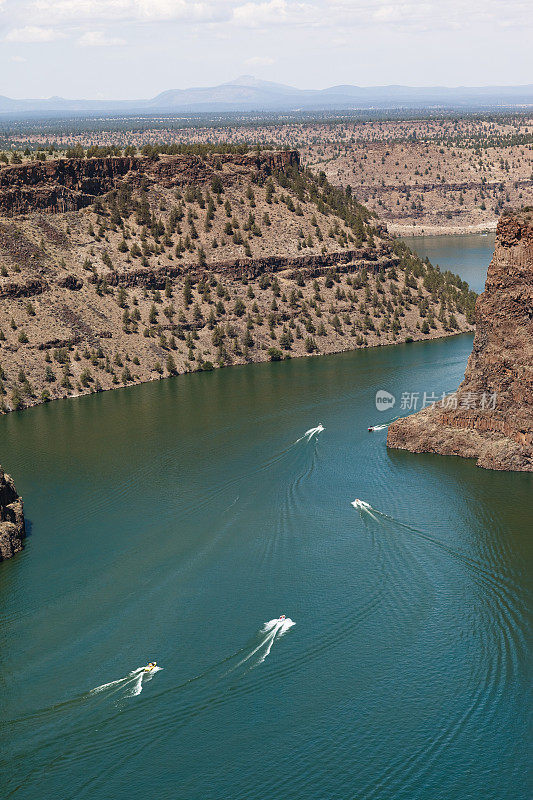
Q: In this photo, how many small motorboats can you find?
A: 5